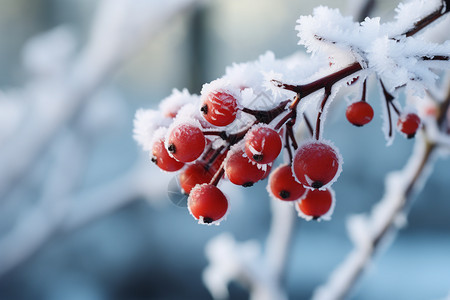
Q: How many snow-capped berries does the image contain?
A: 12